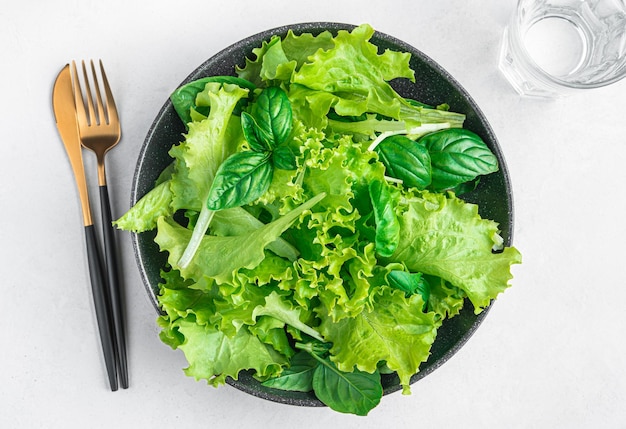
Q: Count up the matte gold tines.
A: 4